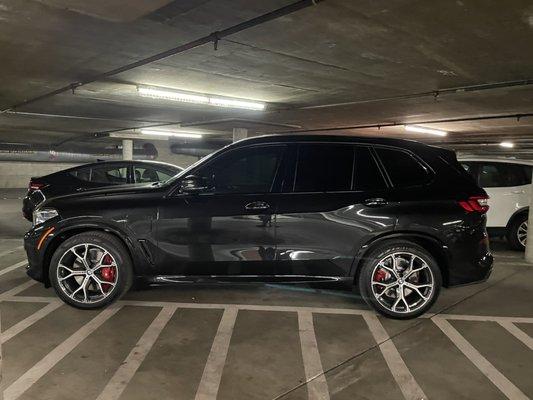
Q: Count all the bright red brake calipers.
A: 2